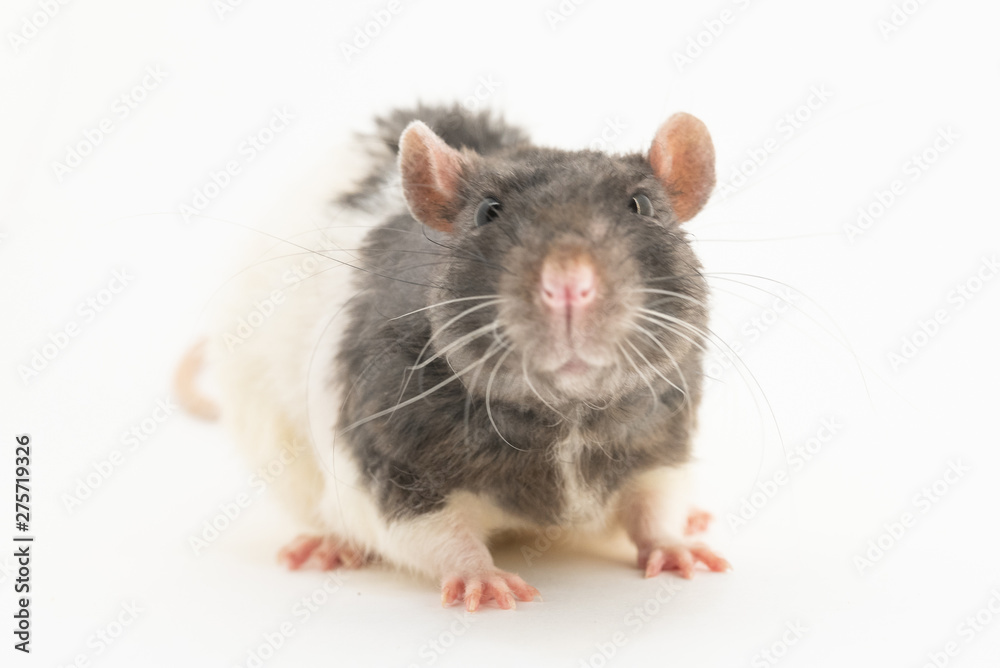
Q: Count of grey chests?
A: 1